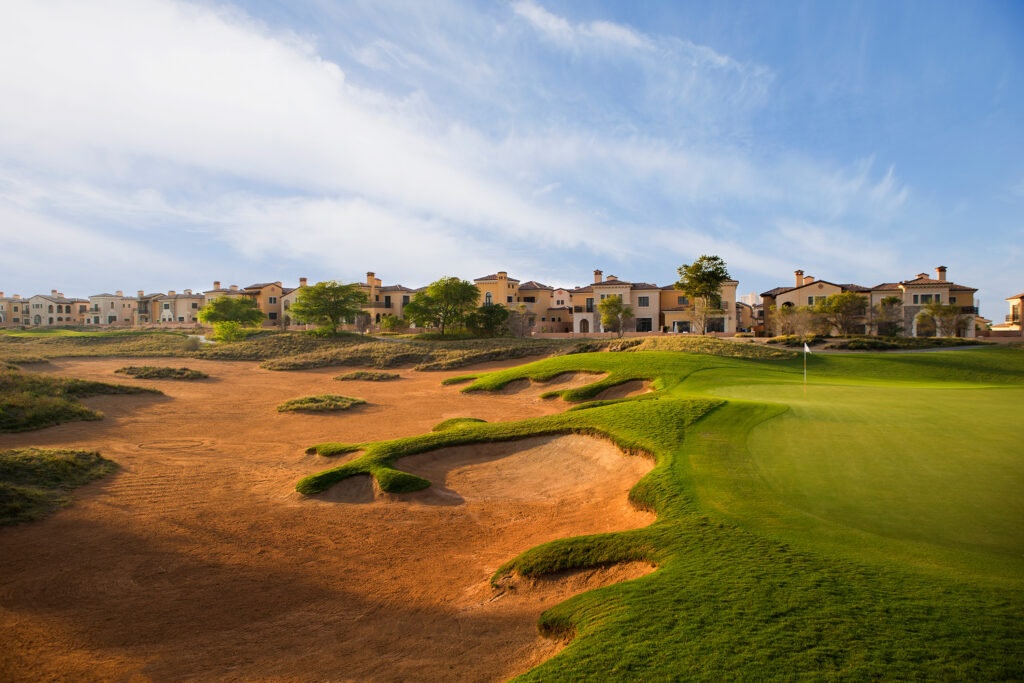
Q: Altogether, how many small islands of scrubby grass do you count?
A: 3